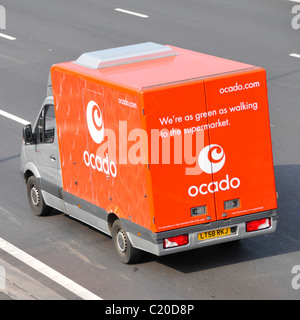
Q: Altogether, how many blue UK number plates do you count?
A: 0